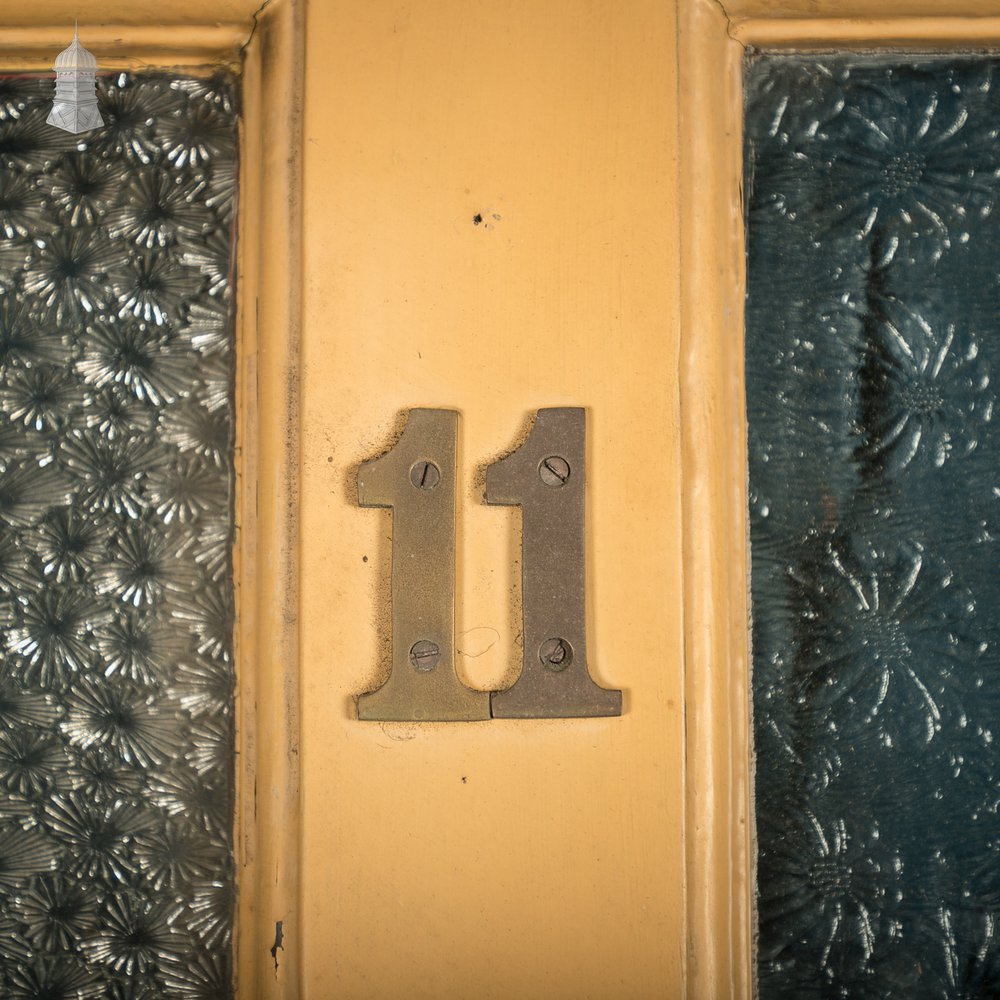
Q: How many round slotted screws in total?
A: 4